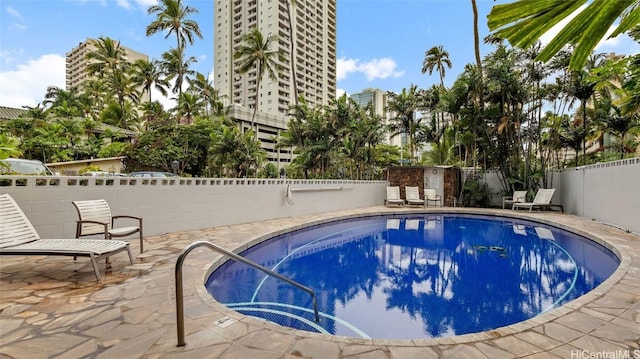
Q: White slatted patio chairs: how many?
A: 7